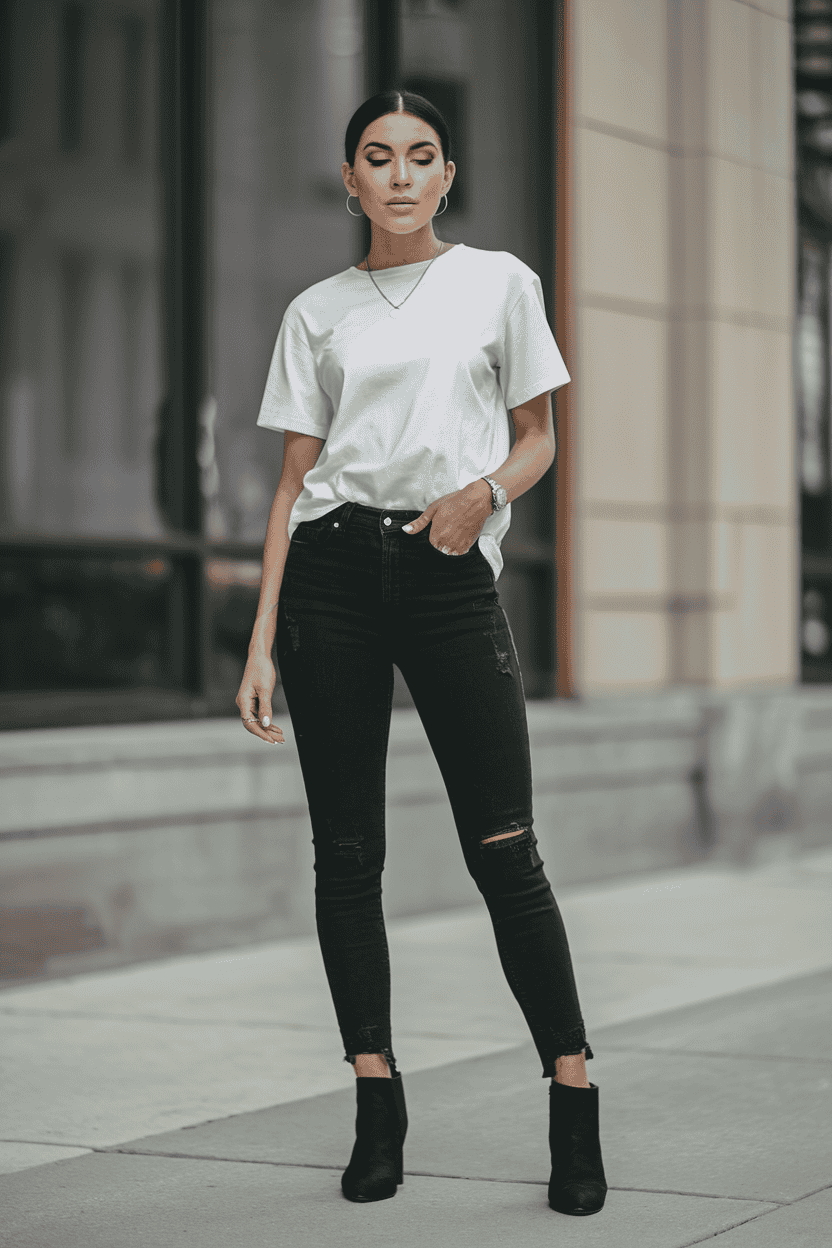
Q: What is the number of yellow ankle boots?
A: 0